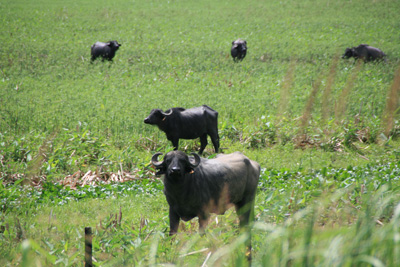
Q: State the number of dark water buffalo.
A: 5